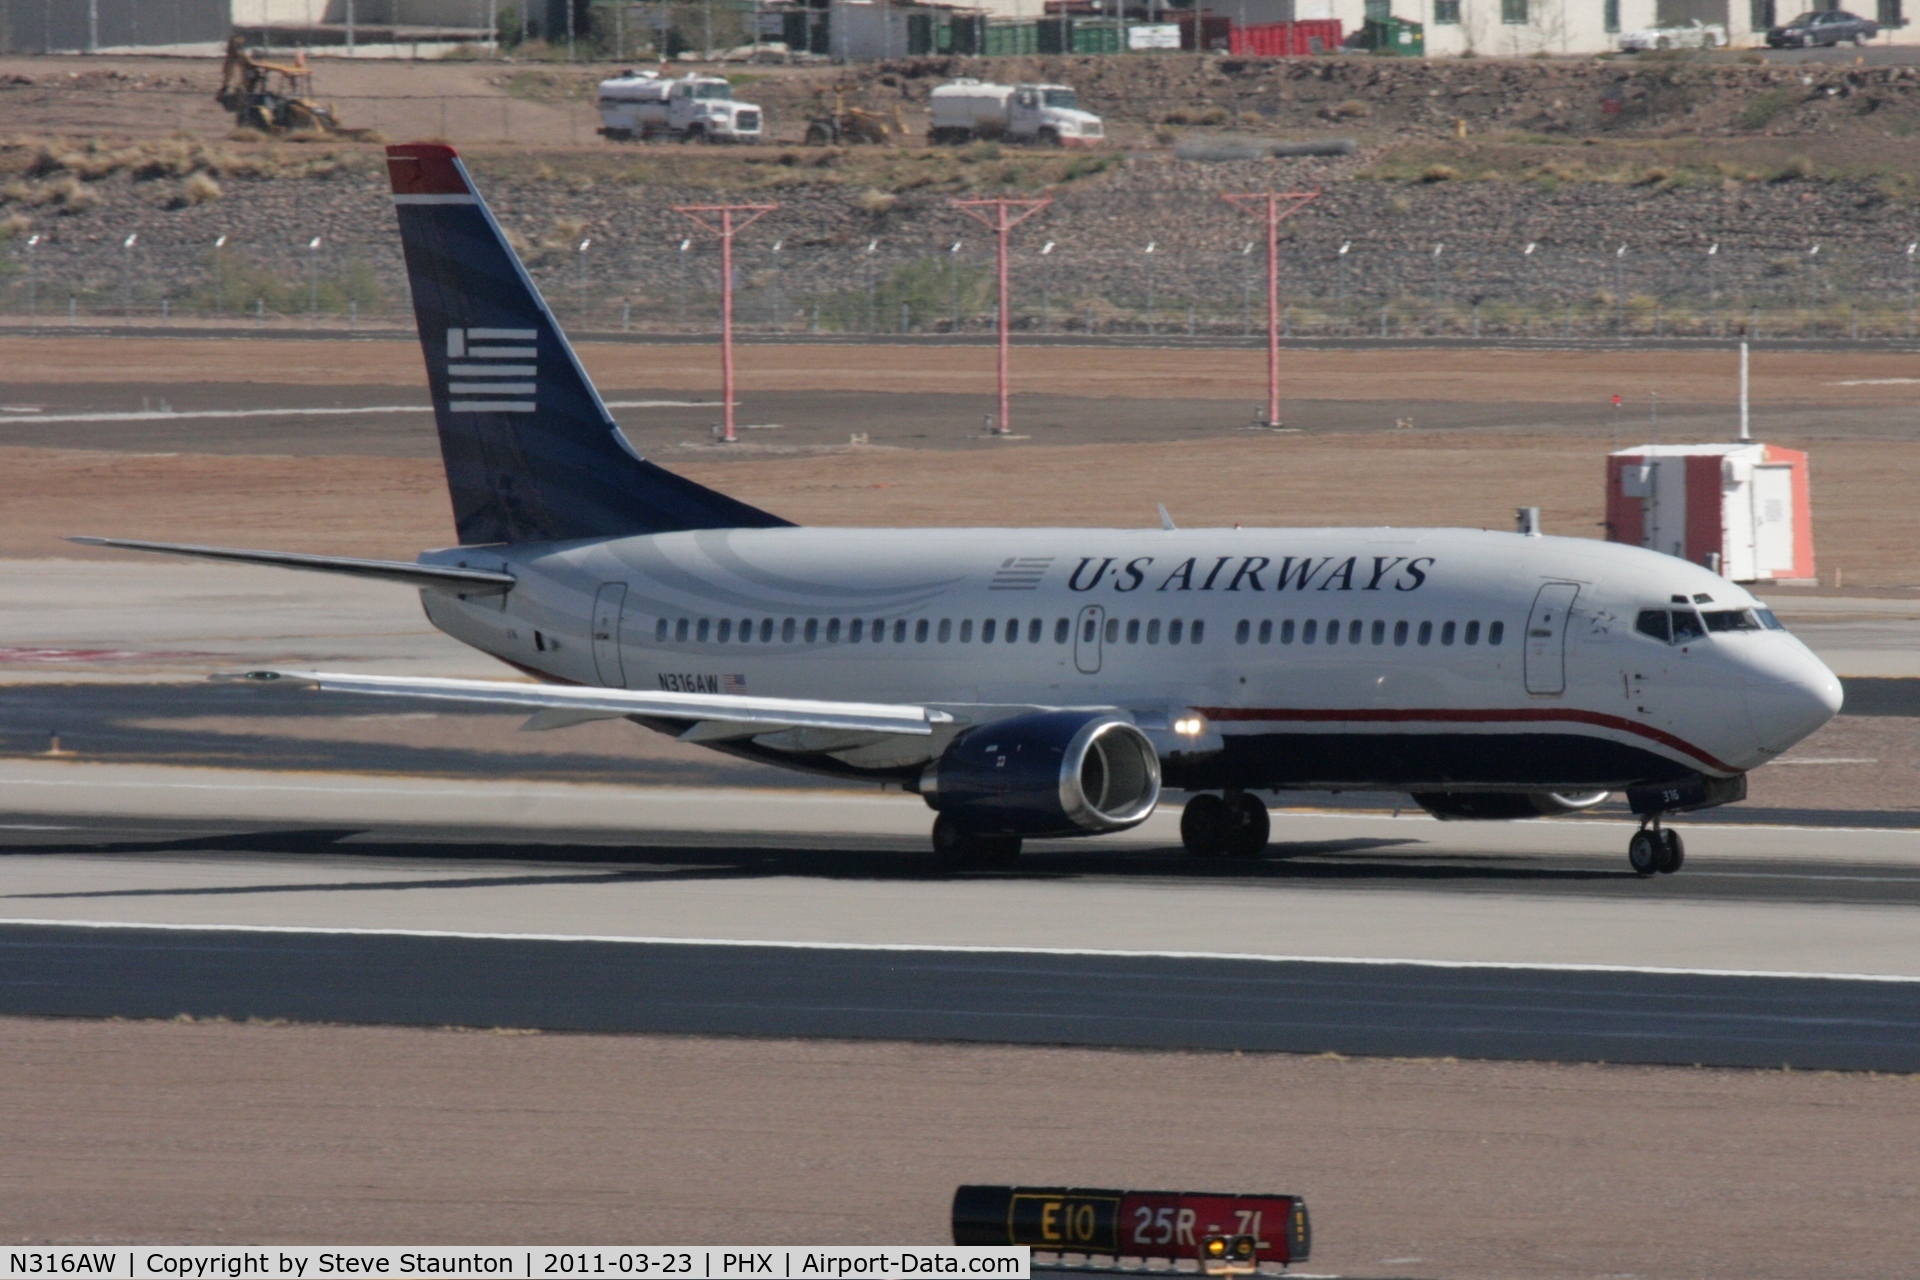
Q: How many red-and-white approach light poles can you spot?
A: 3